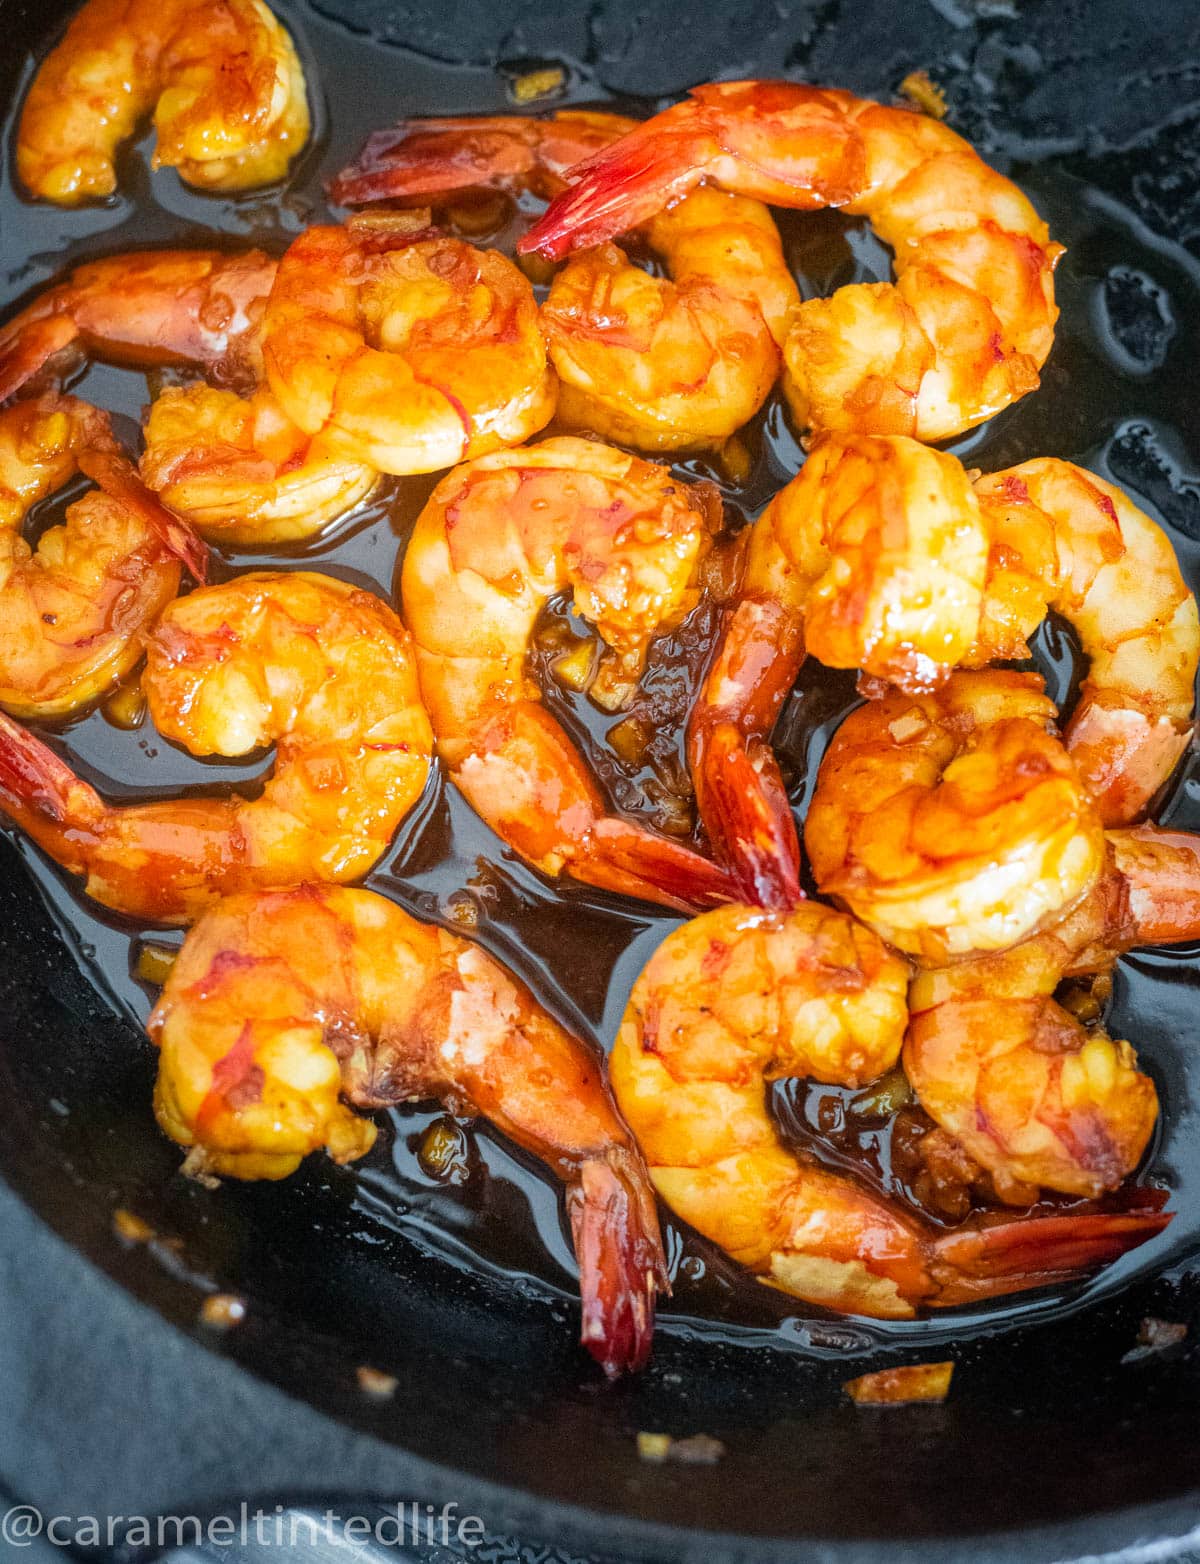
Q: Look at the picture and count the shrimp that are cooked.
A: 14